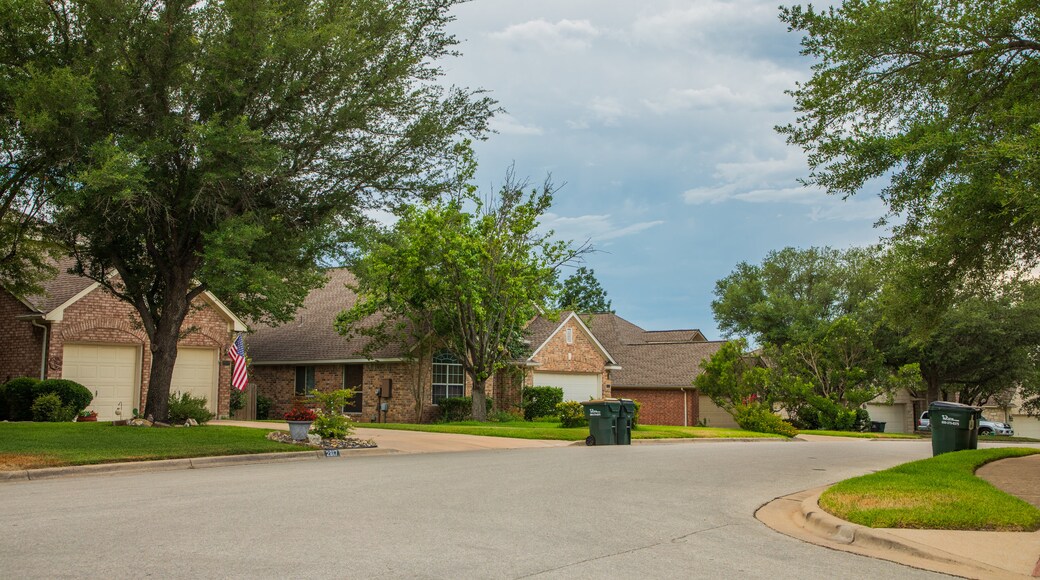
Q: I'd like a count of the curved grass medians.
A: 1